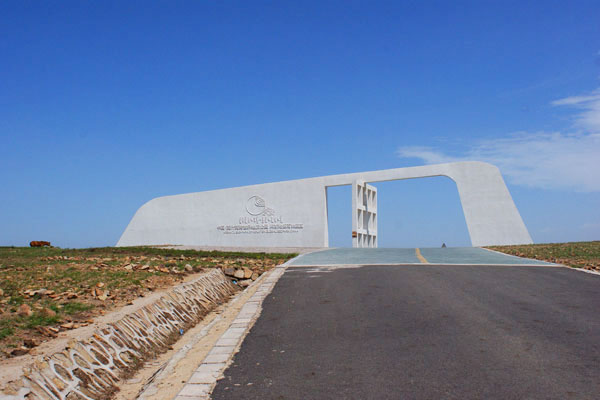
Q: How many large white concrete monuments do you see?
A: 1